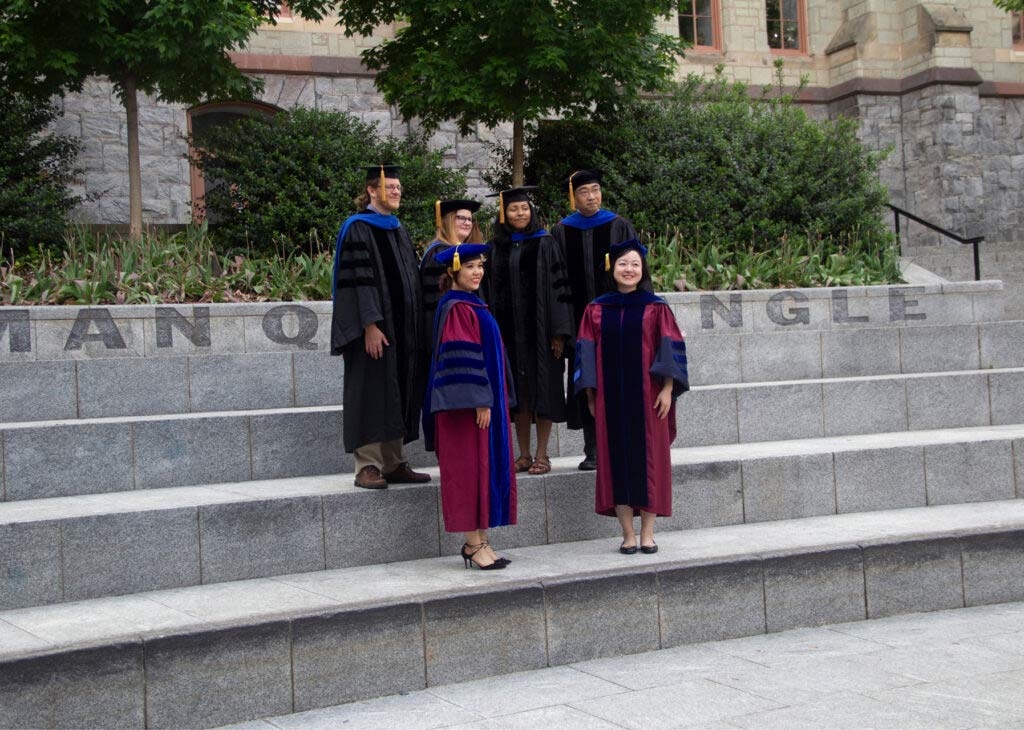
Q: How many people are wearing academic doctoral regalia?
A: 6